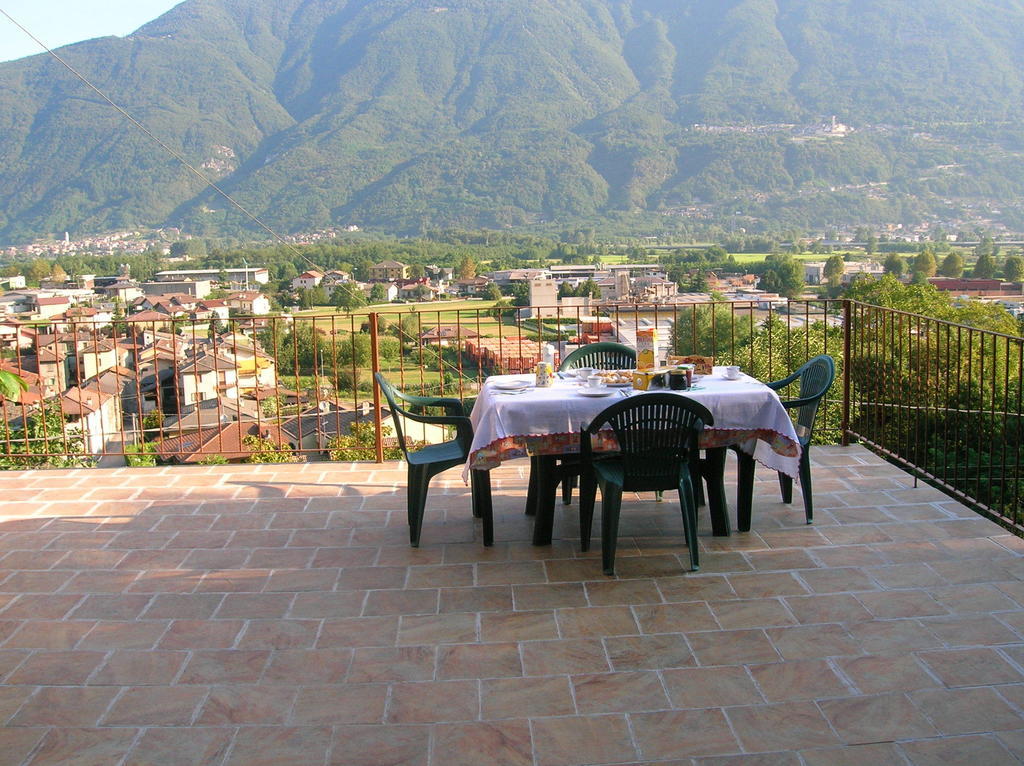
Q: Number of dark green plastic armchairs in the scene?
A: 4